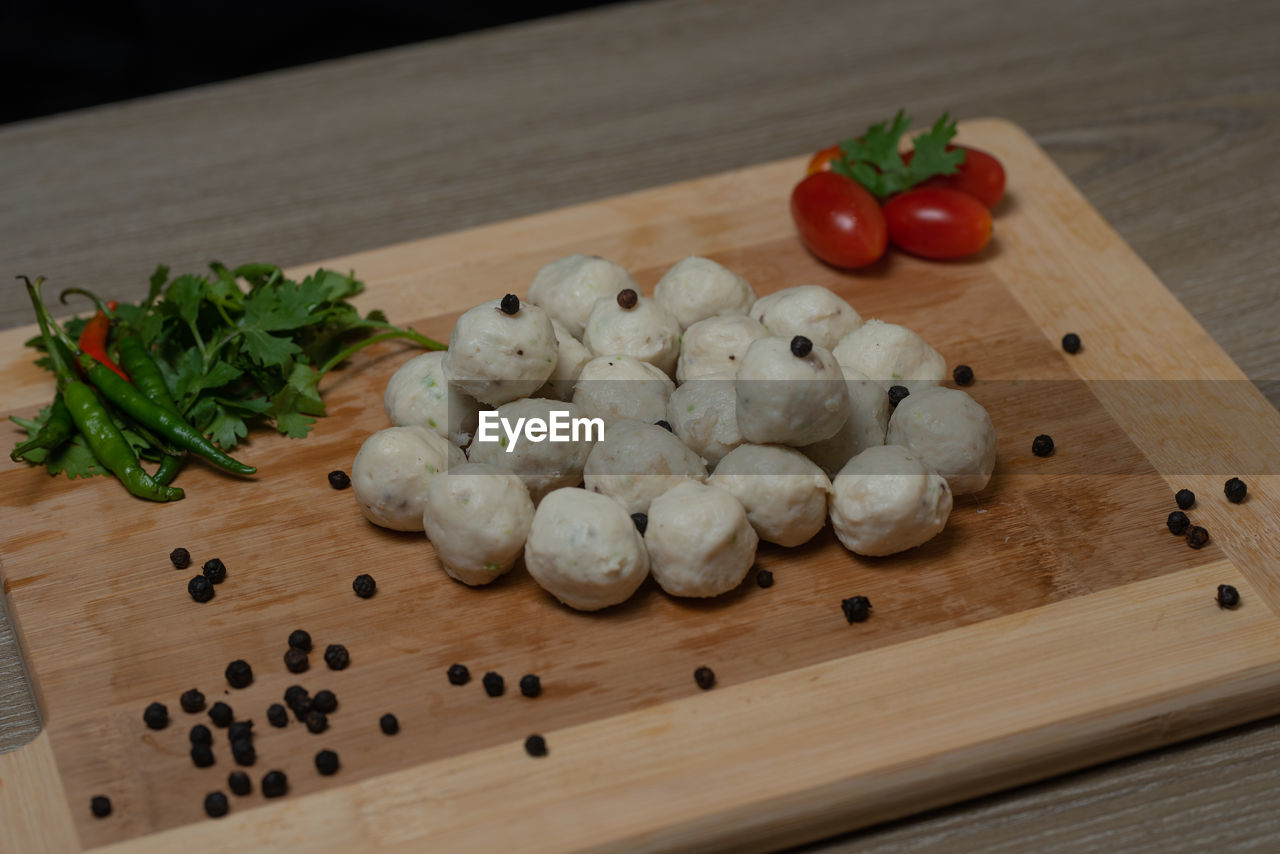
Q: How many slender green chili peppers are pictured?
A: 4